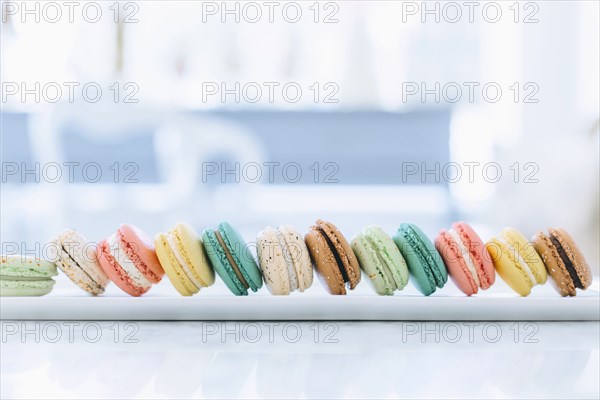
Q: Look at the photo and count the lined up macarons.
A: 12